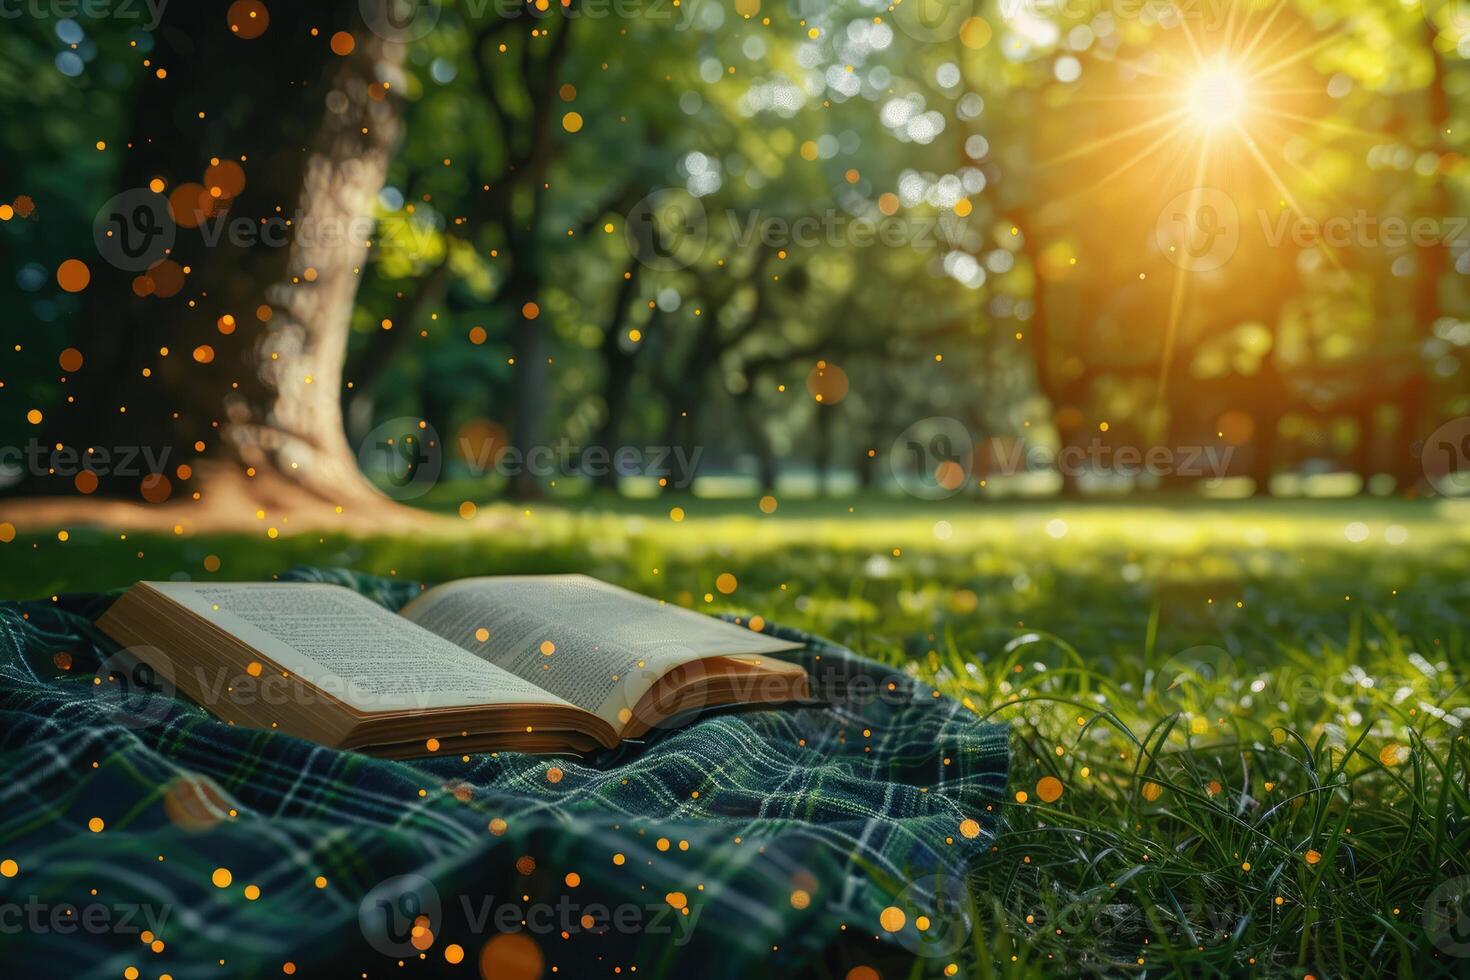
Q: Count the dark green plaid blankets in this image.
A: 1